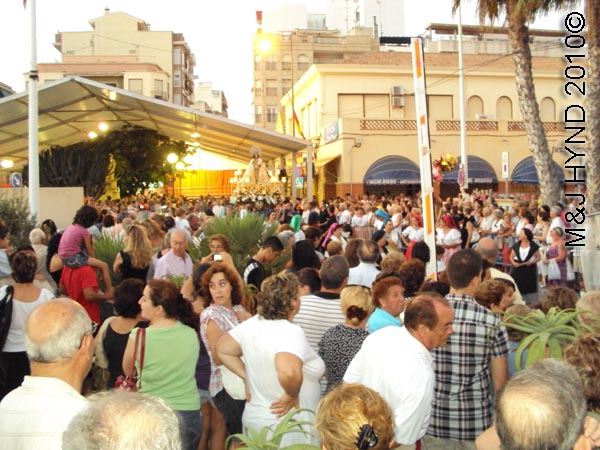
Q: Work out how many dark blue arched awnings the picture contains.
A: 3